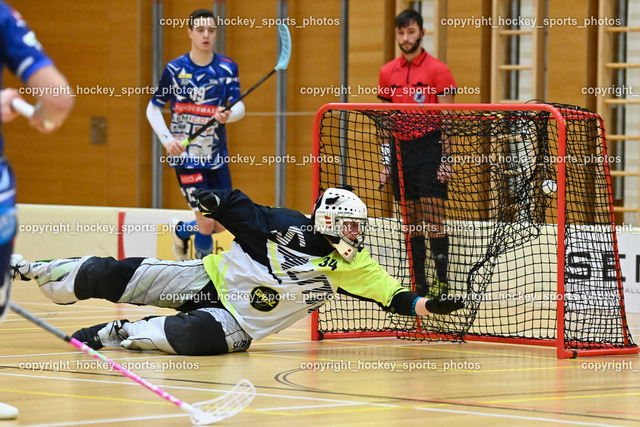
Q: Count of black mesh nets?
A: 1